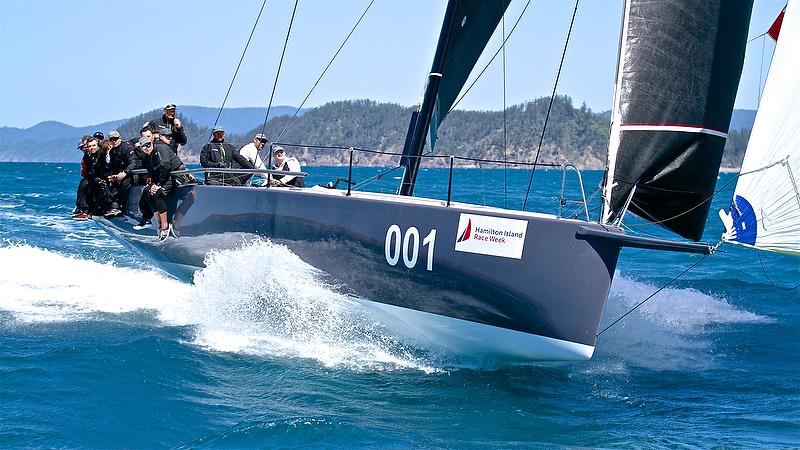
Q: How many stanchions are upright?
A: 3